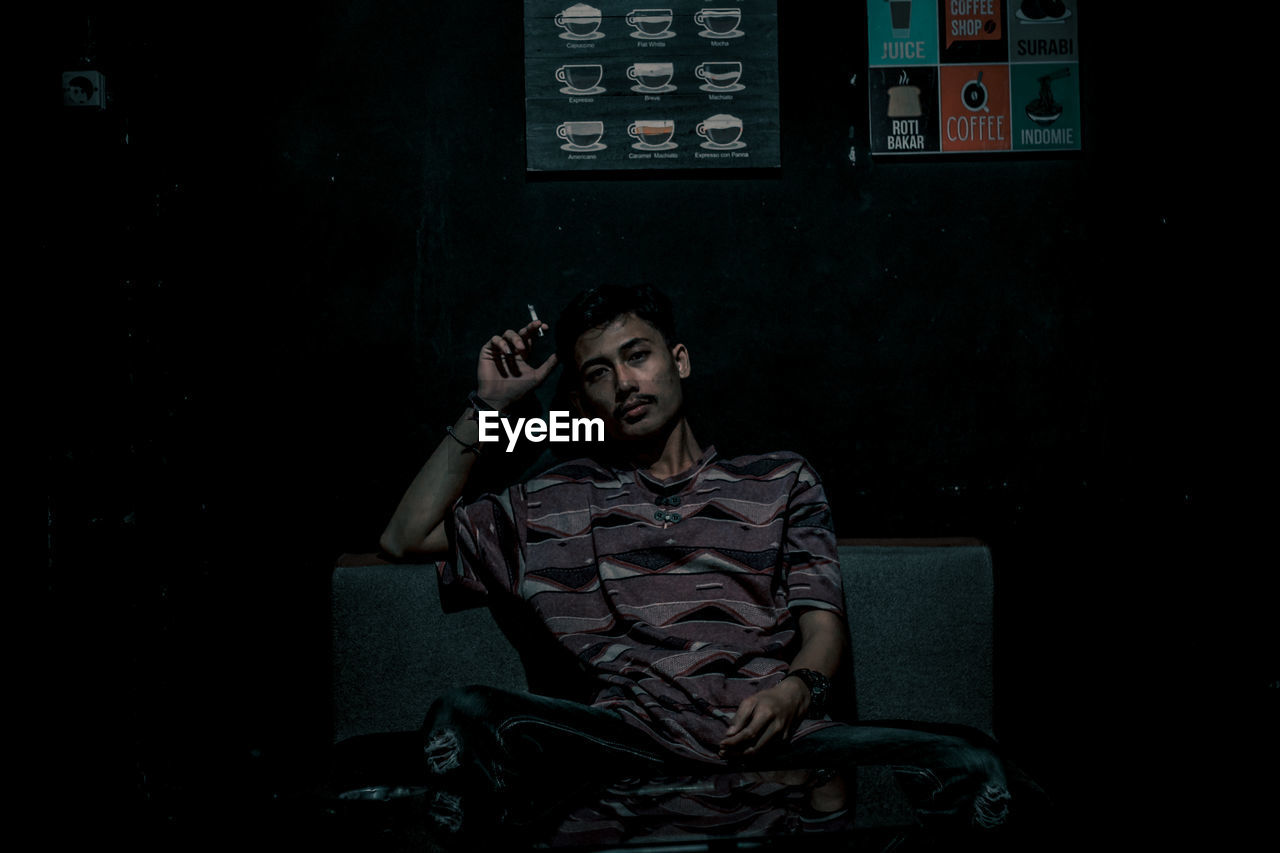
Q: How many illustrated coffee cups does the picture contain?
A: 10